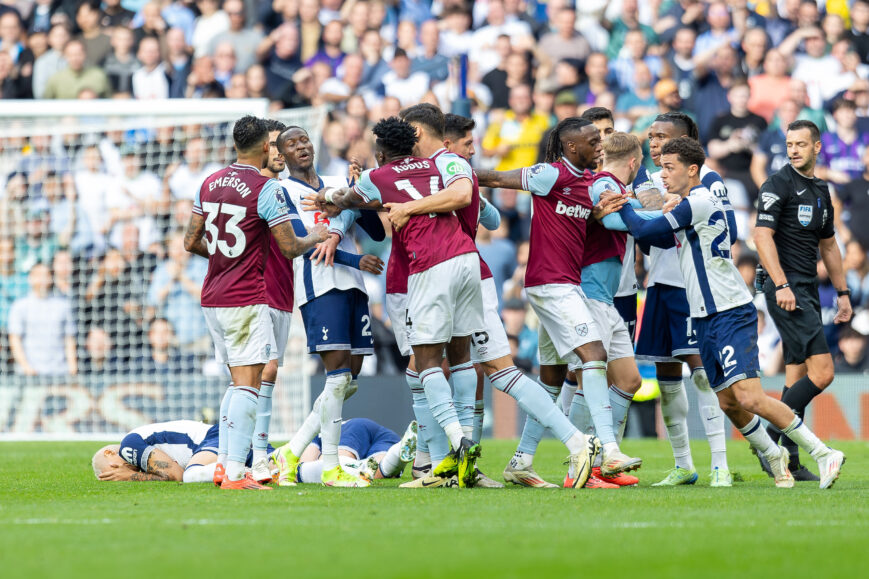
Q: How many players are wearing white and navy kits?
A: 6